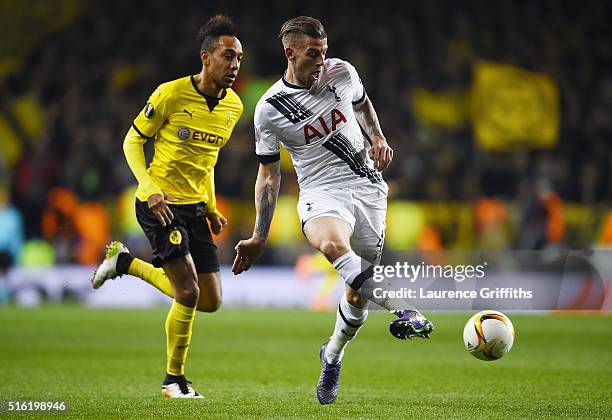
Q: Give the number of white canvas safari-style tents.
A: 0